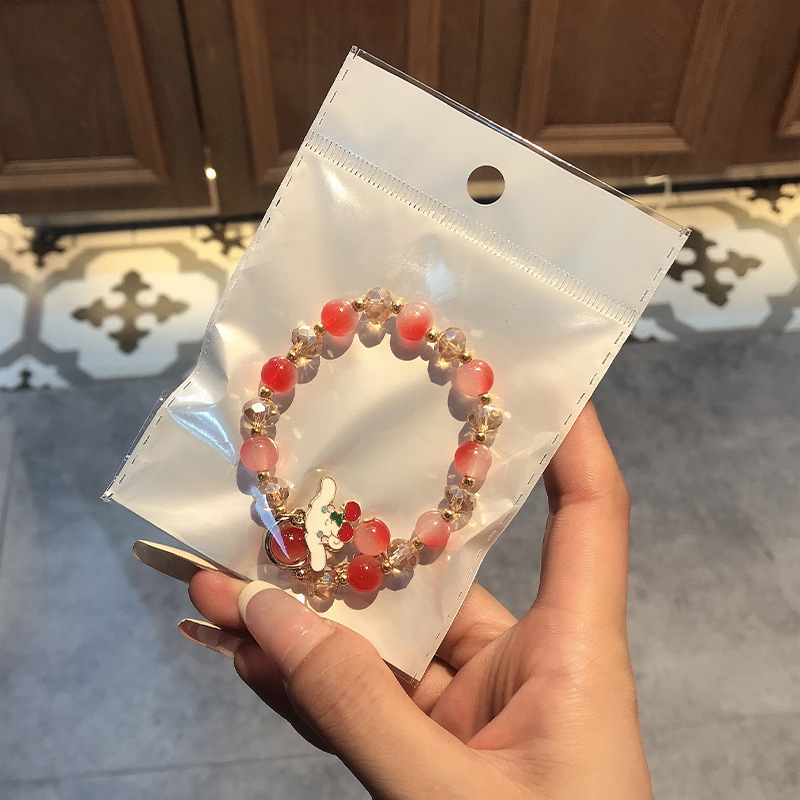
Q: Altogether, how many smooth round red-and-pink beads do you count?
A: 10